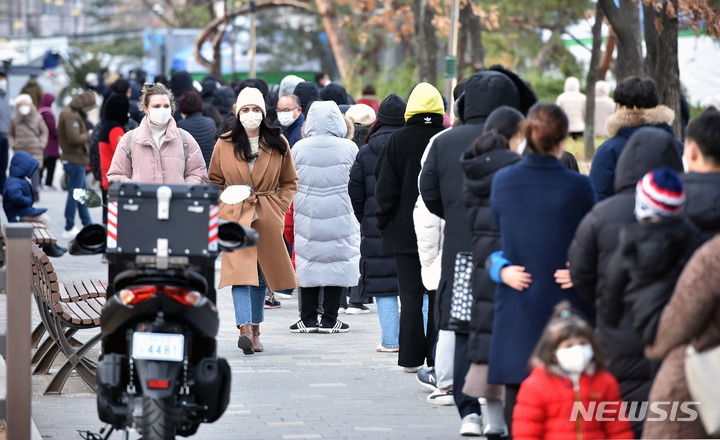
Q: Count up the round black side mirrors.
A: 2